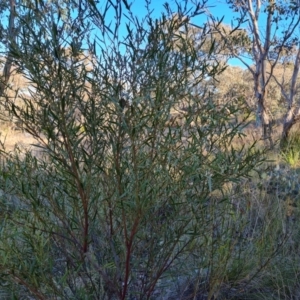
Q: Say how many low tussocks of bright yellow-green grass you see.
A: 1